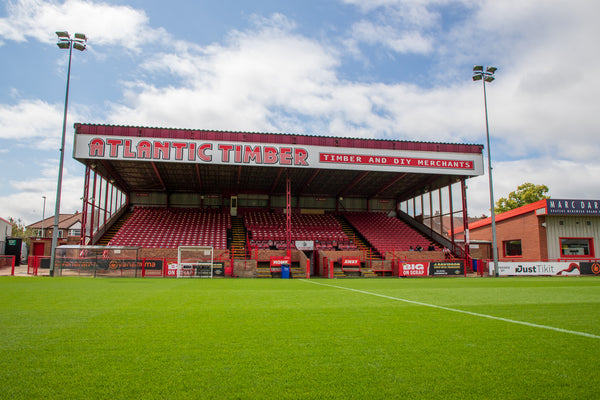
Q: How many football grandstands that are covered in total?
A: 1